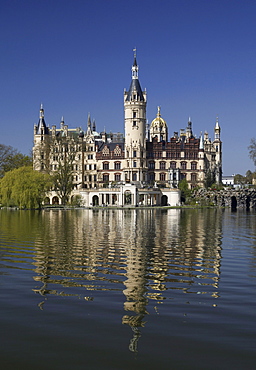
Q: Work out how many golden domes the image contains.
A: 1